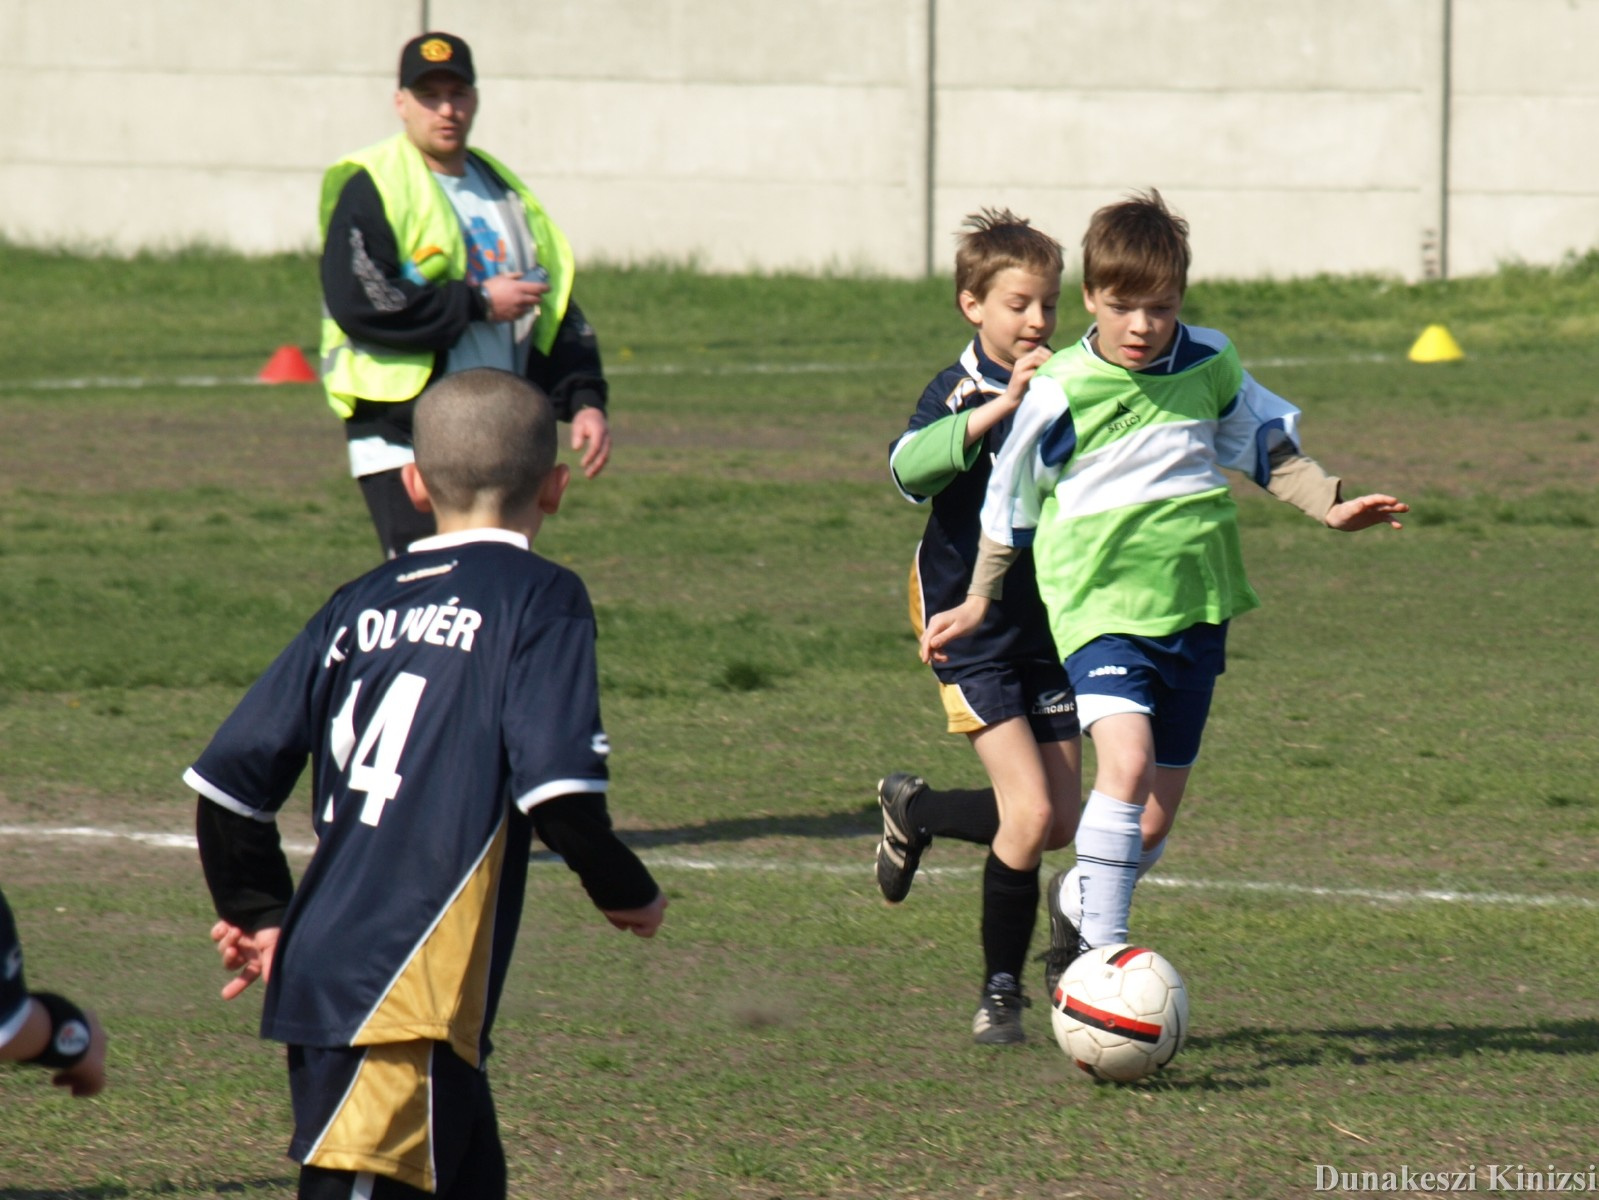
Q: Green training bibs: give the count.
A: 1